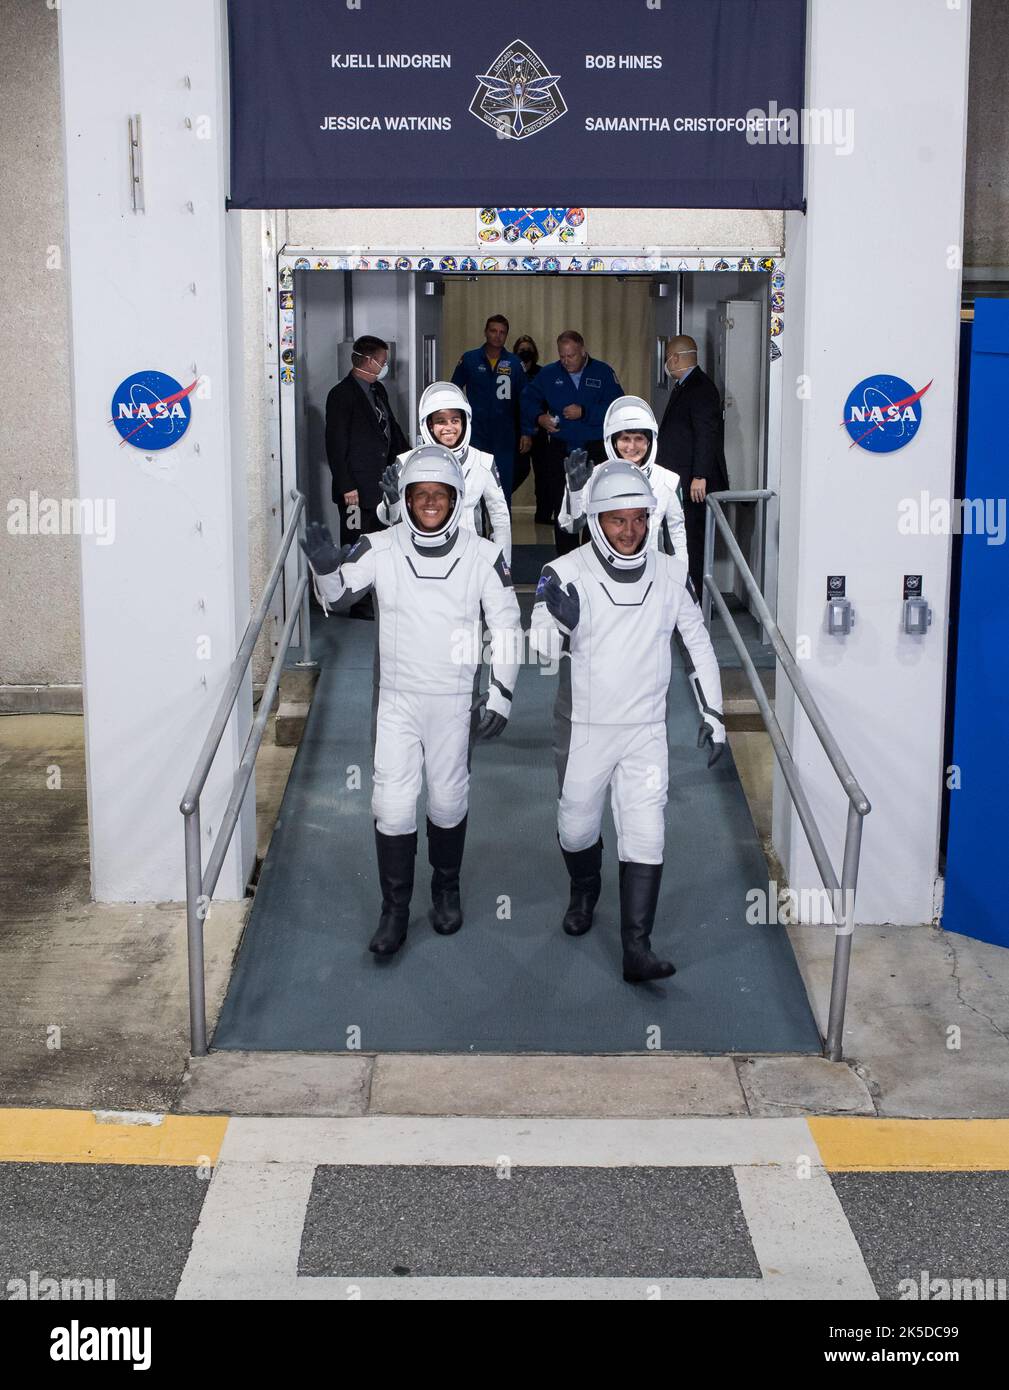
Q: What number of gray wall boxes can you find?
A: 2